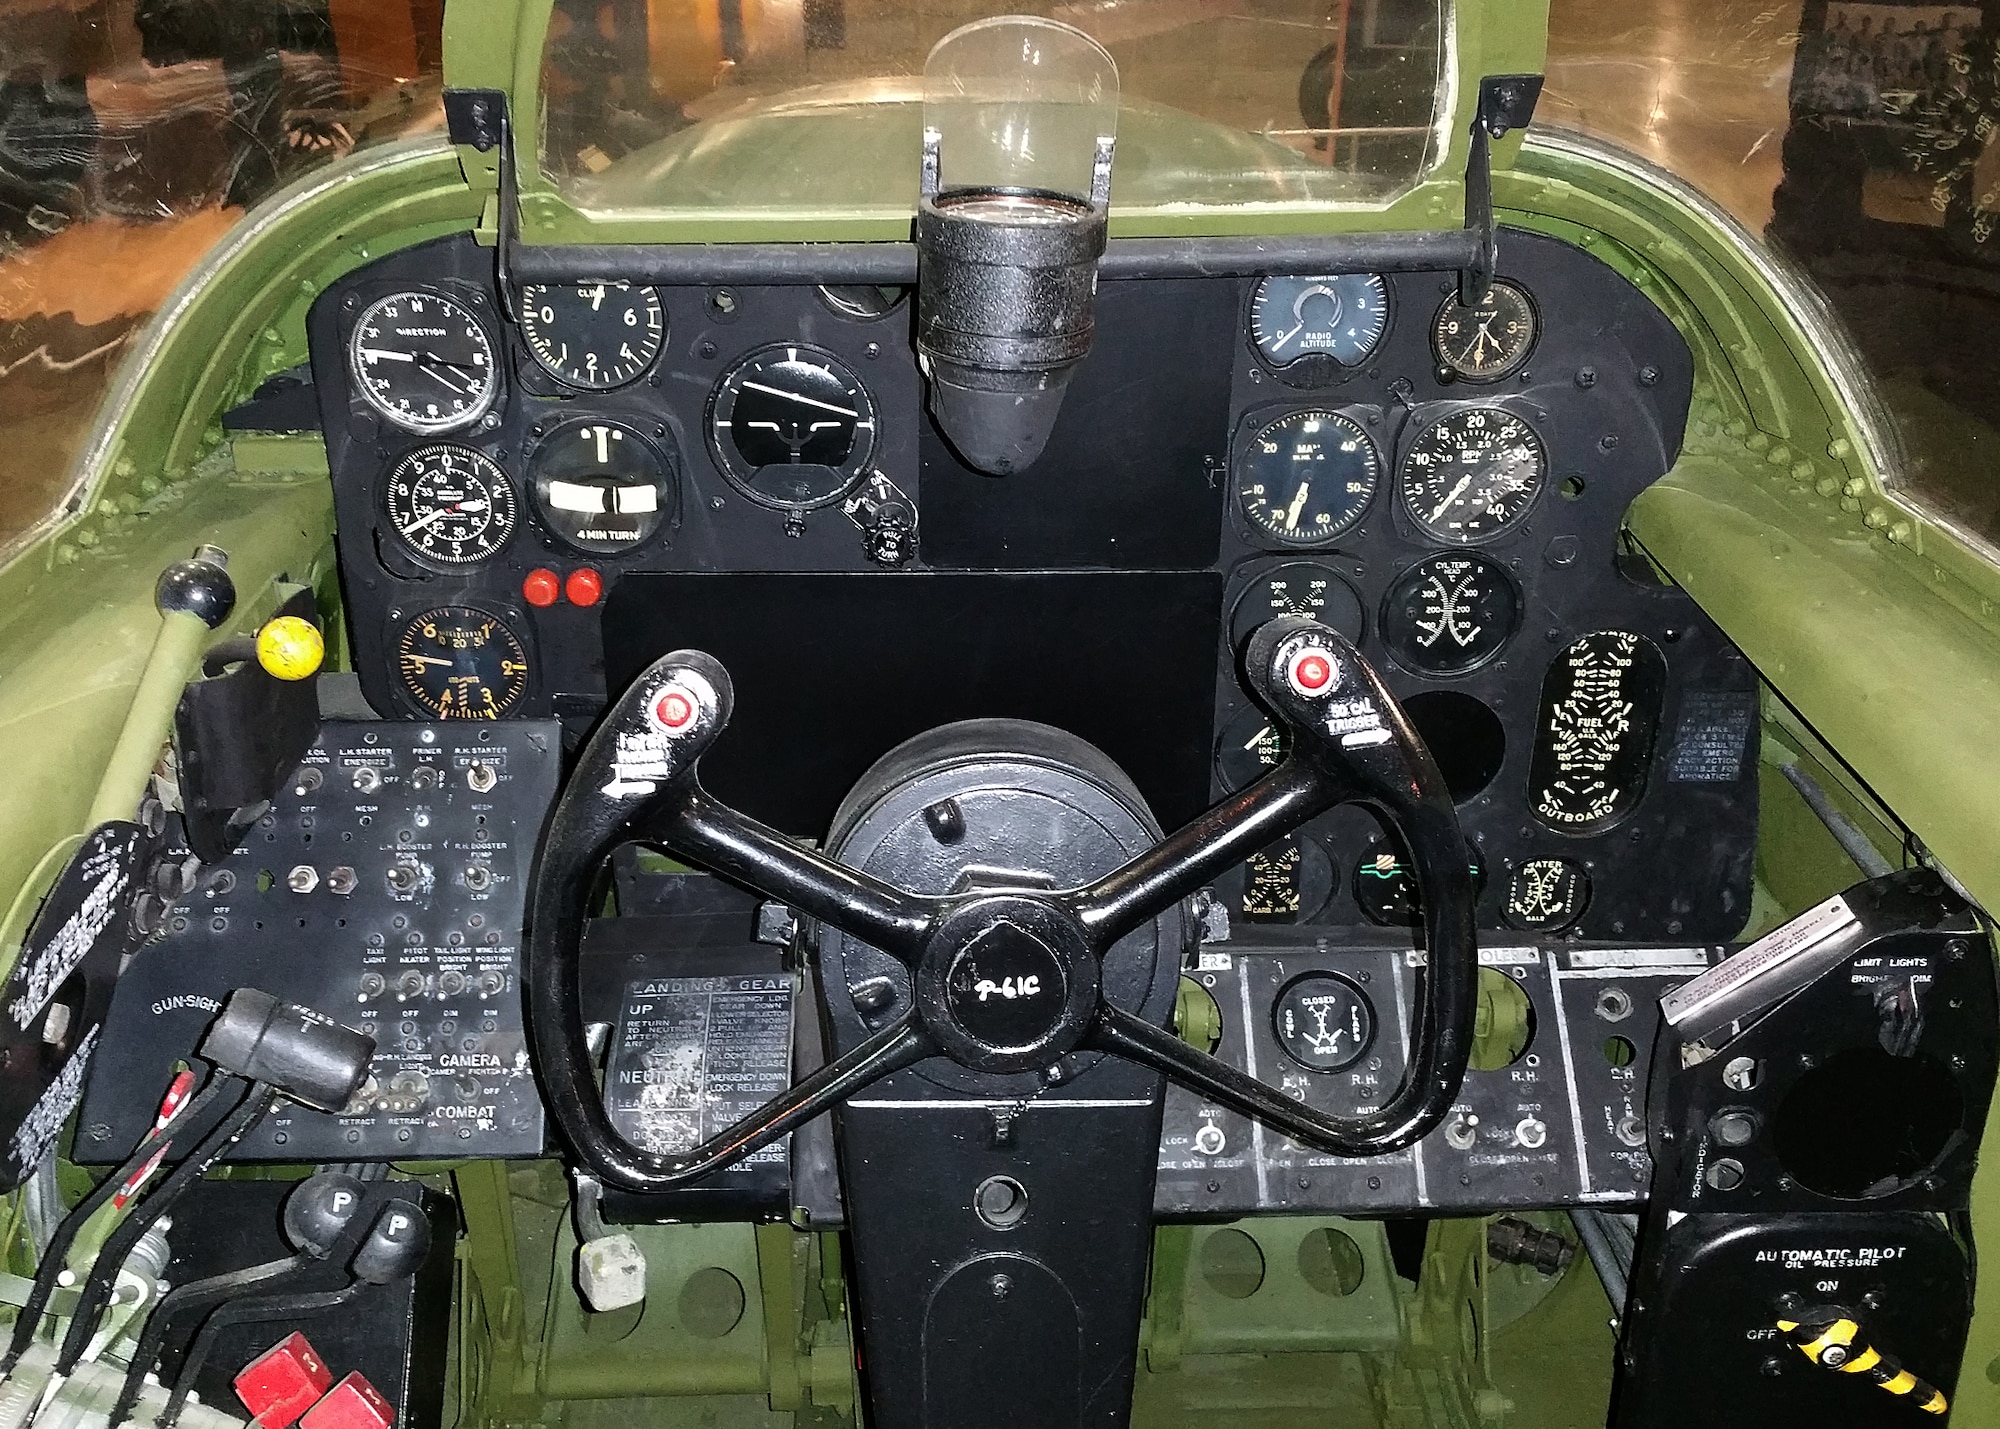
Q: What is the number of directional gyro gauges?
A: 1